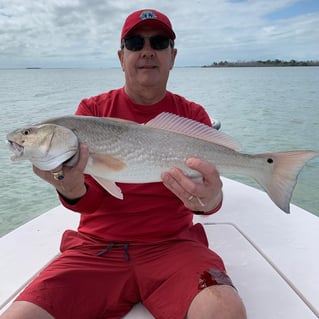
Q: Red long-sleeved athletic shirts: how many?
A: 1